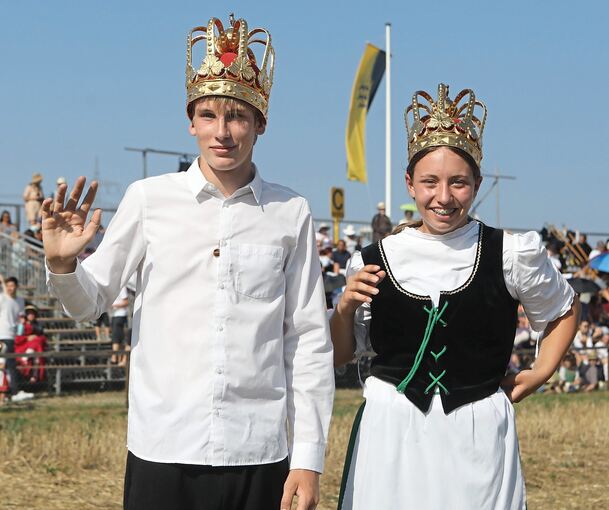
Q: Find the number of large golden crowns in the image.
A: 2